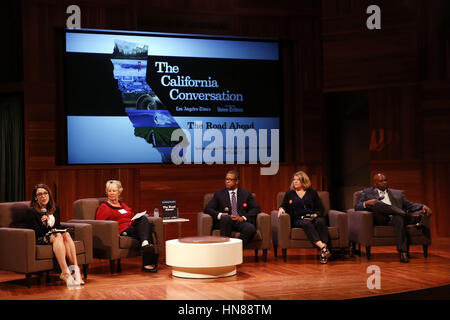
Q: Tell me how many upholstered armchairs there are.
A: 5